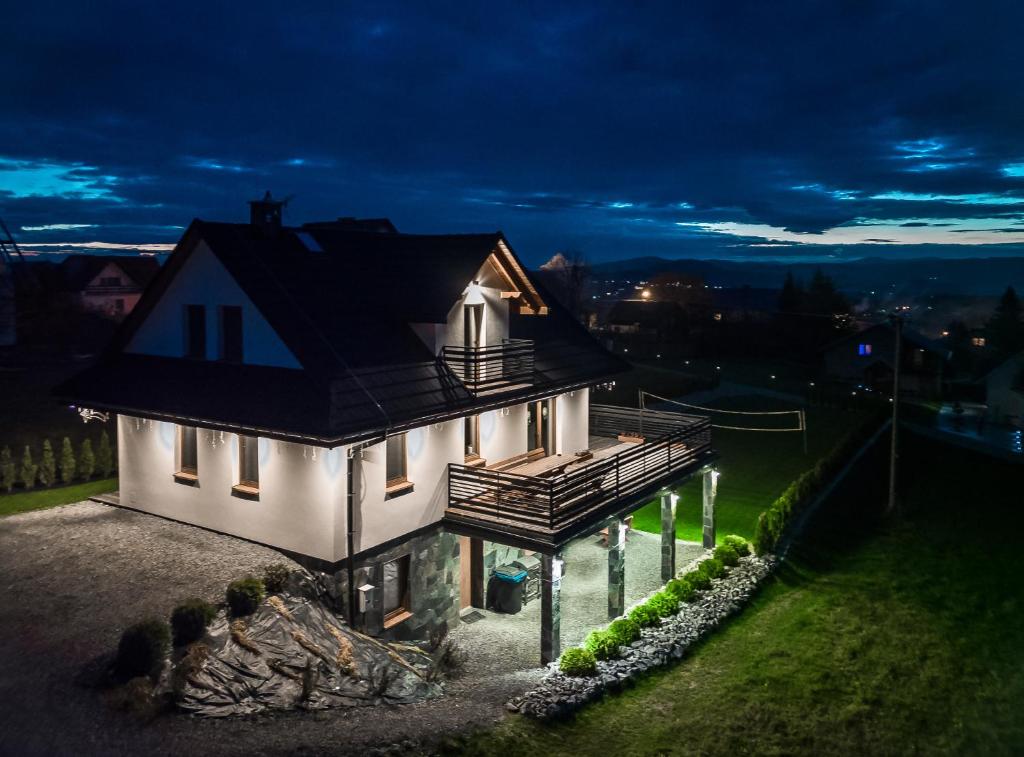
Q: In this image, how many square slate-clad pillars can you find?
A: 4